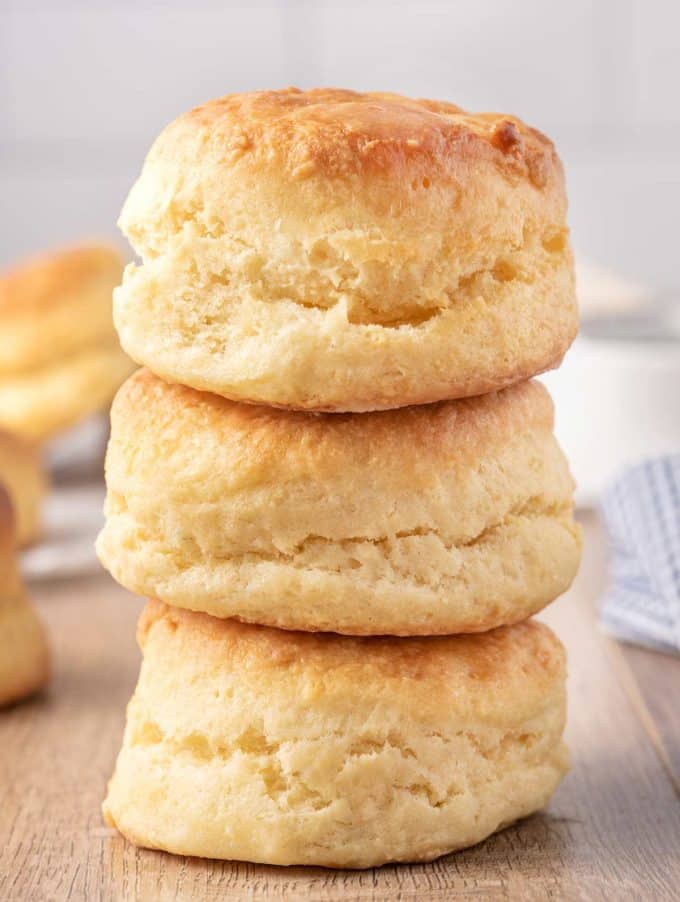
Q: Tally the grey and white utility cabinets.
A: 0